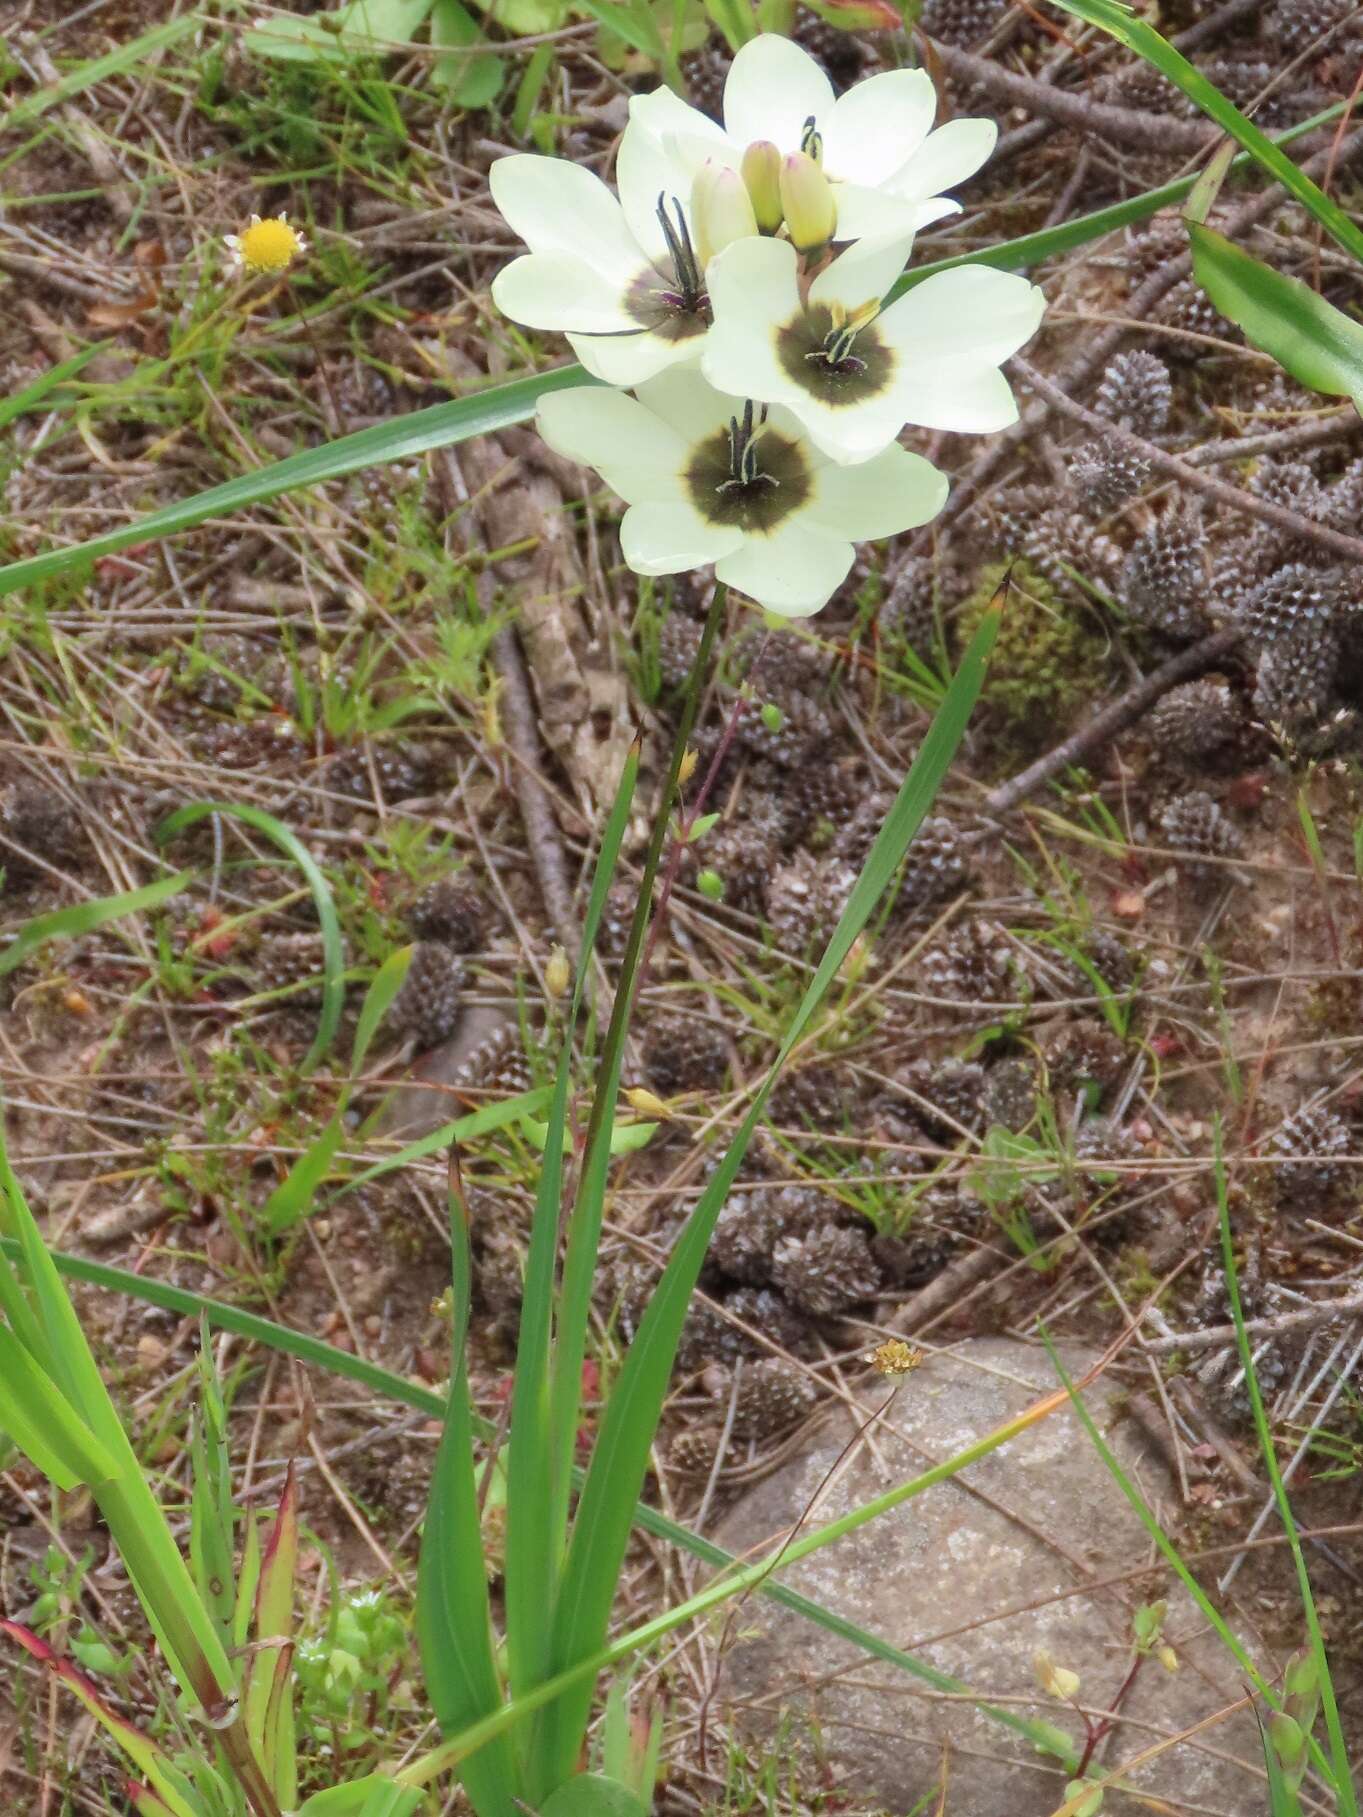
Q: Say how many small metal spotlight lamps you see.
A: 0